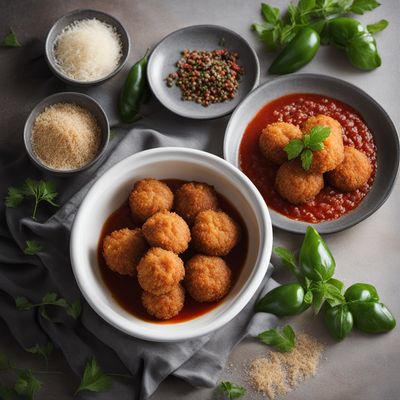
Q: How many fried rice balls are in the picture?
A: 12